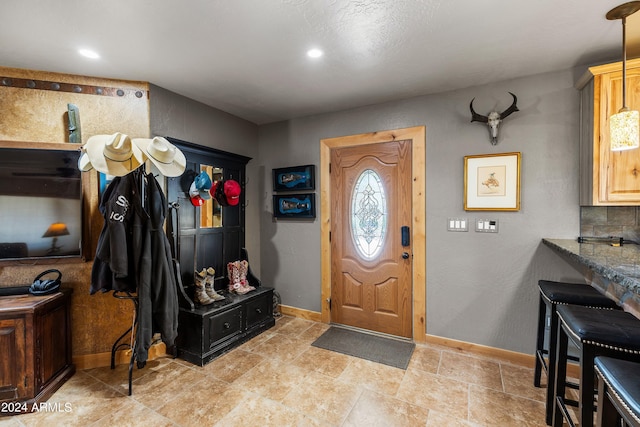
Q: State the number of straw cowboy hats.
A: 3